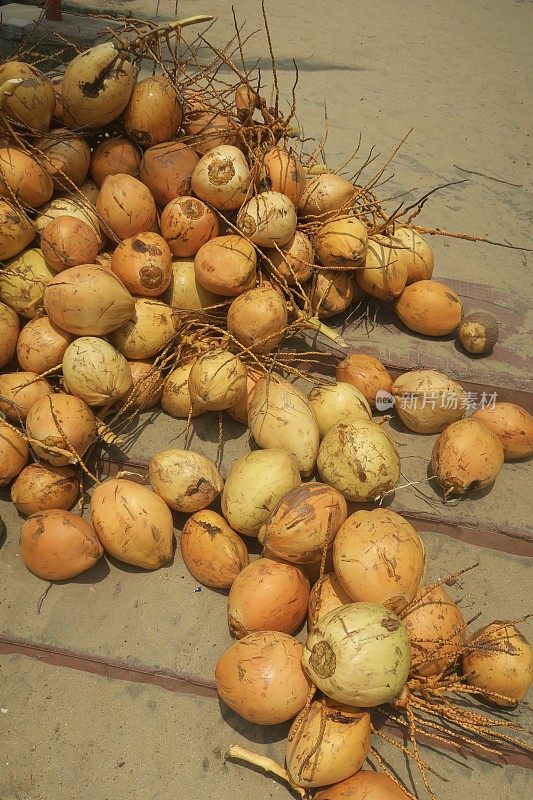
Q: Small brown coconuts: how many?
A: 1